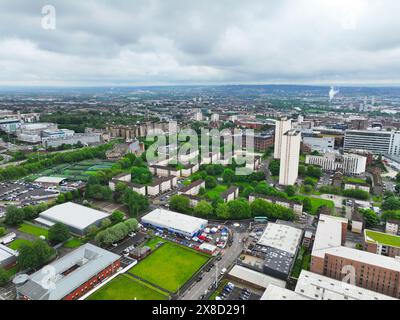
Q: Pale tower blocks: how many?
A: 2